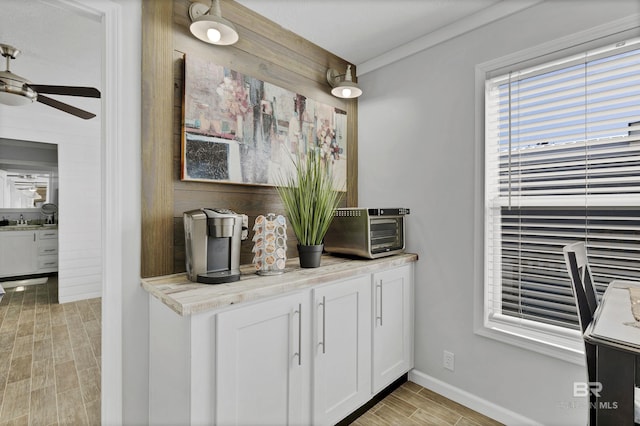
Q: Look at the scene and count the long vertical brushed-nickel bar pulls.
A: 3